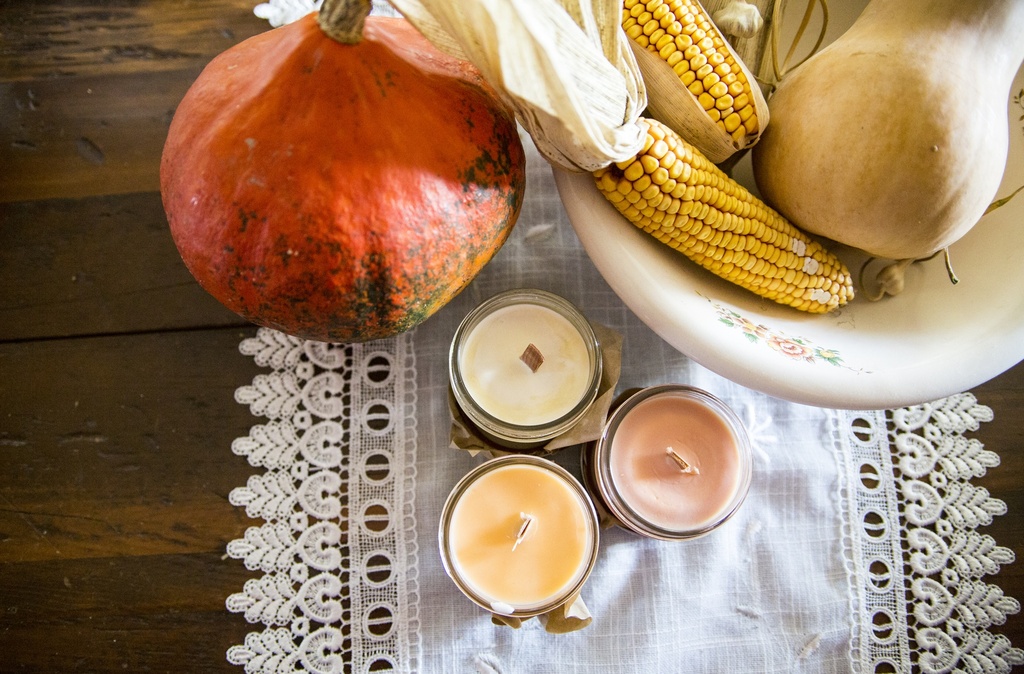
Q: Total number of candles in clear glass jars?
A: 3